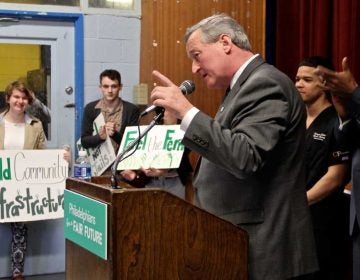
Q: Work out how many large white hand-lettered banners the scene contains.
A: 3